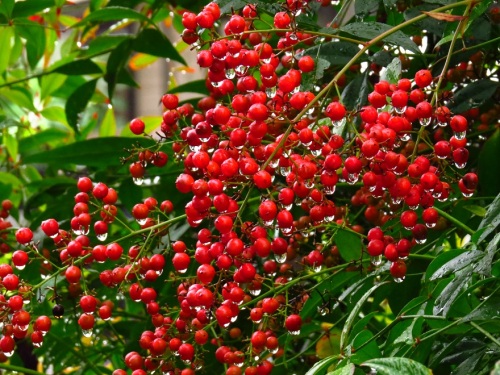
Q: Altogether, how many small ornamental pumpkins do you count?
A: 0